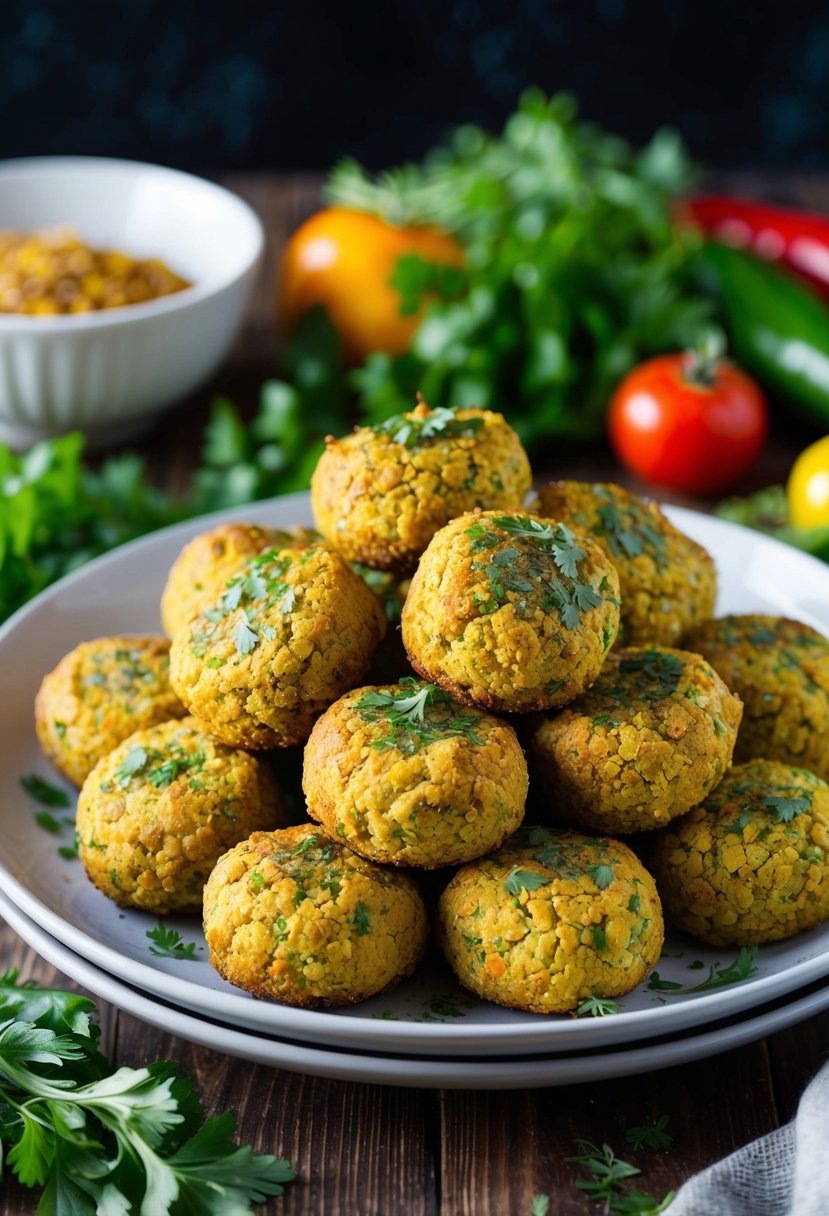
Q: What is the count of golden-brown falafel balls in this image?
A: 13